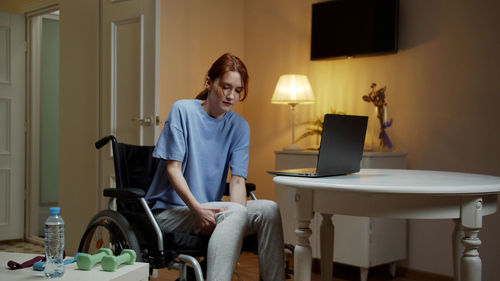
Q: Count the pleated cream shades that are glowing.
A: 1